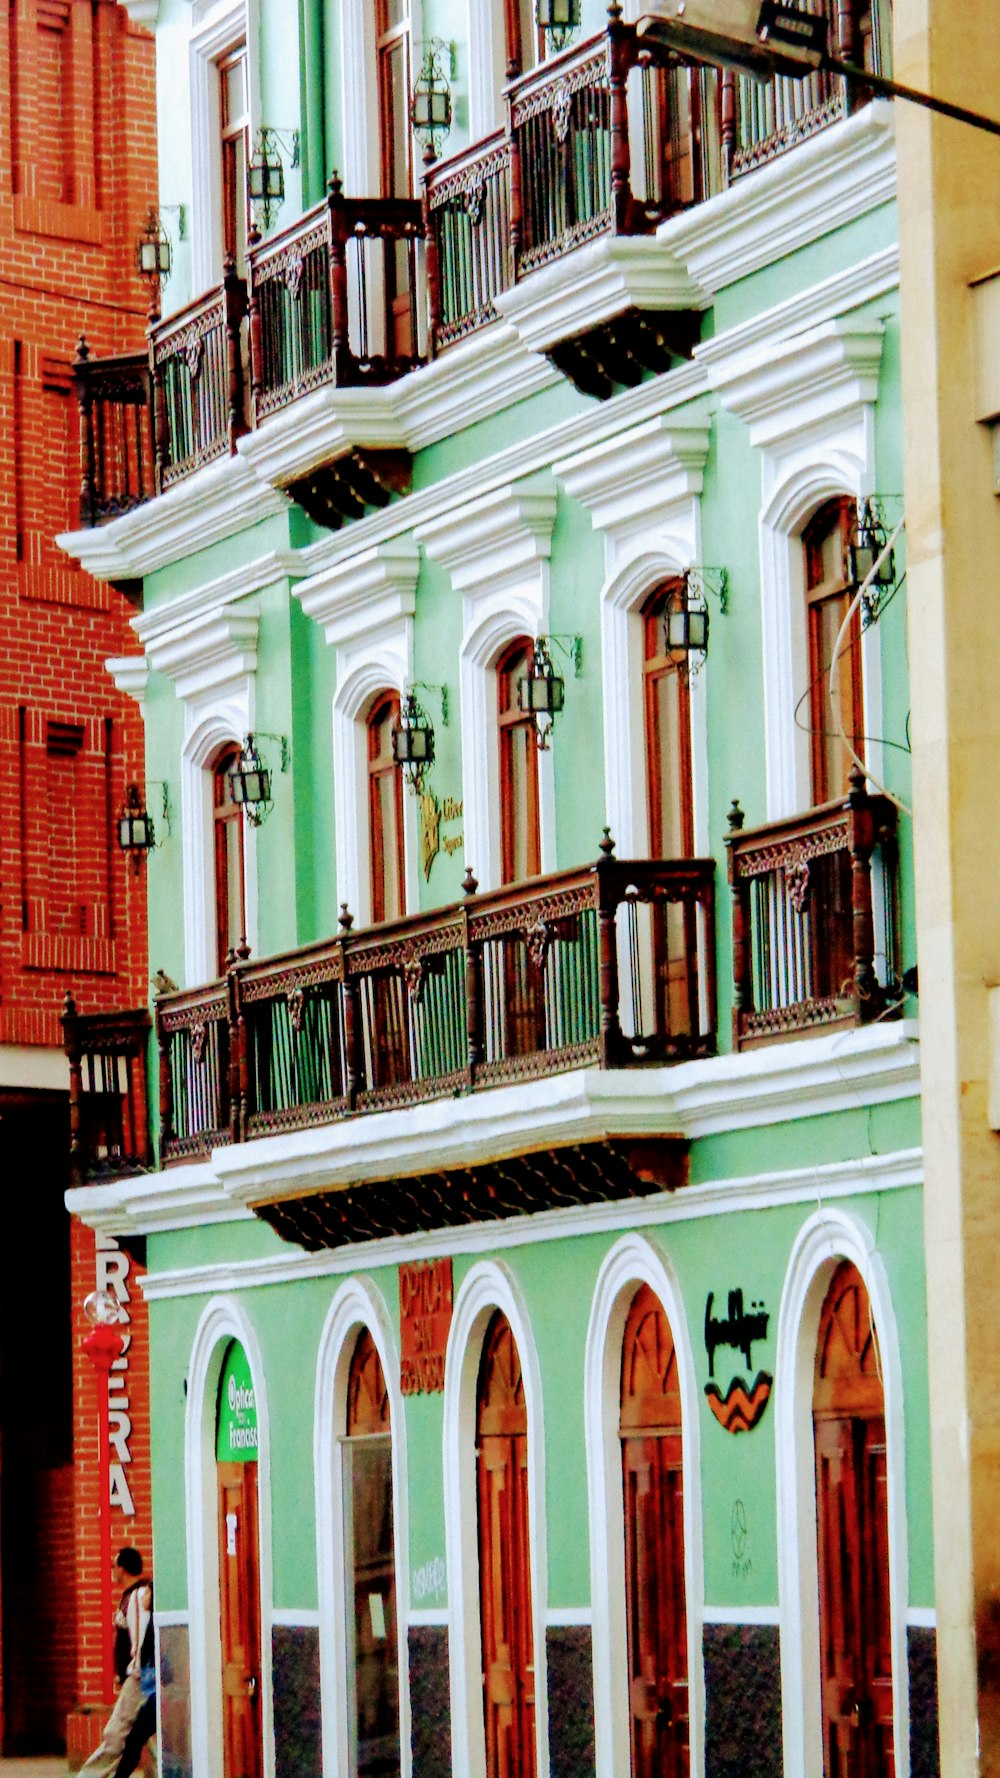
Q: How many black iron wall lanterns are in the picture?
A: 10